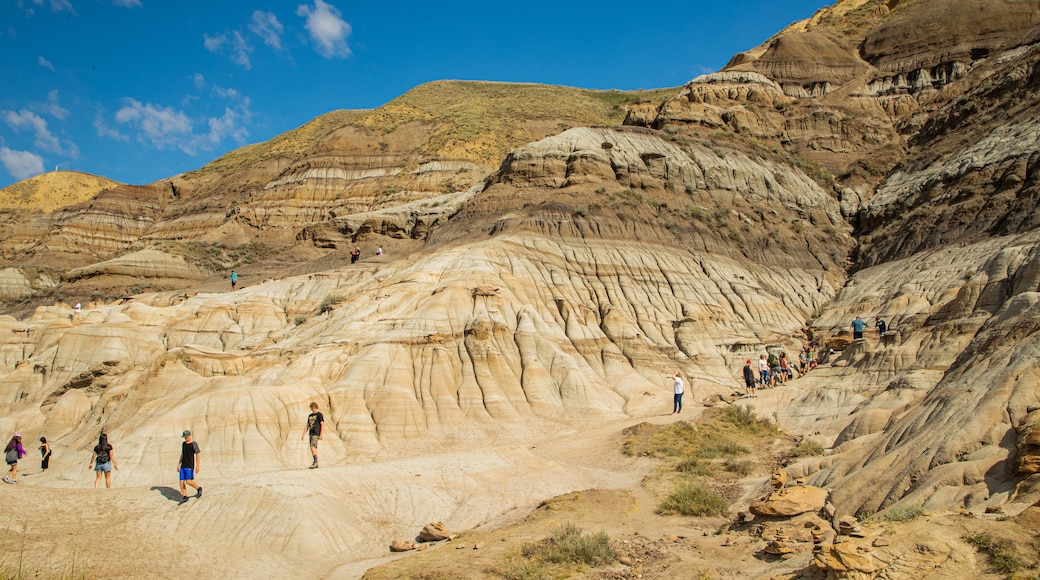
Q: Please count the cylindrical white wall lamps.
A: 0